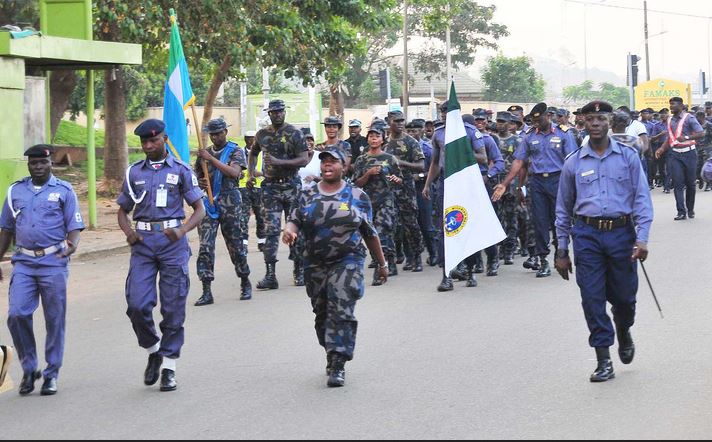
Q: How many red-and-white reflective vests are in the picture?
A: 1